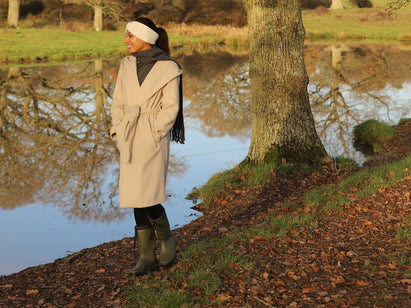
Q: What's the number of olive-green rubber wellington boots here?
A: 2